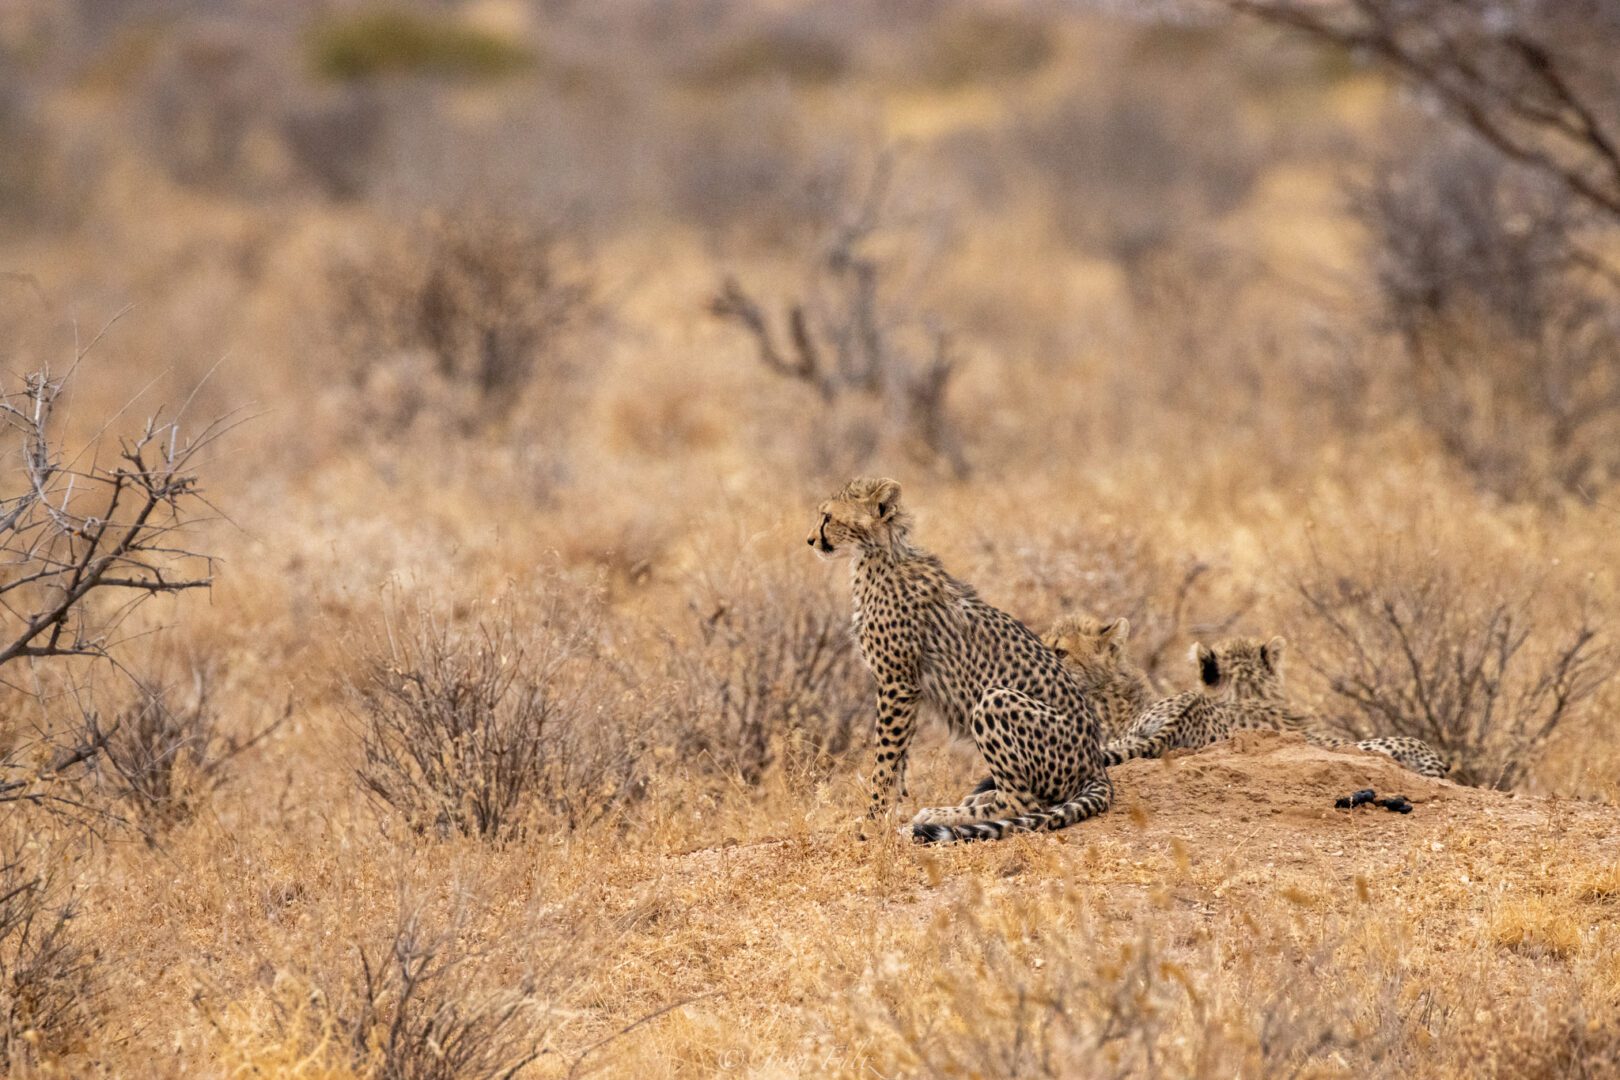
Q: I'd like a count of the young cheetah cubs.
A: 3